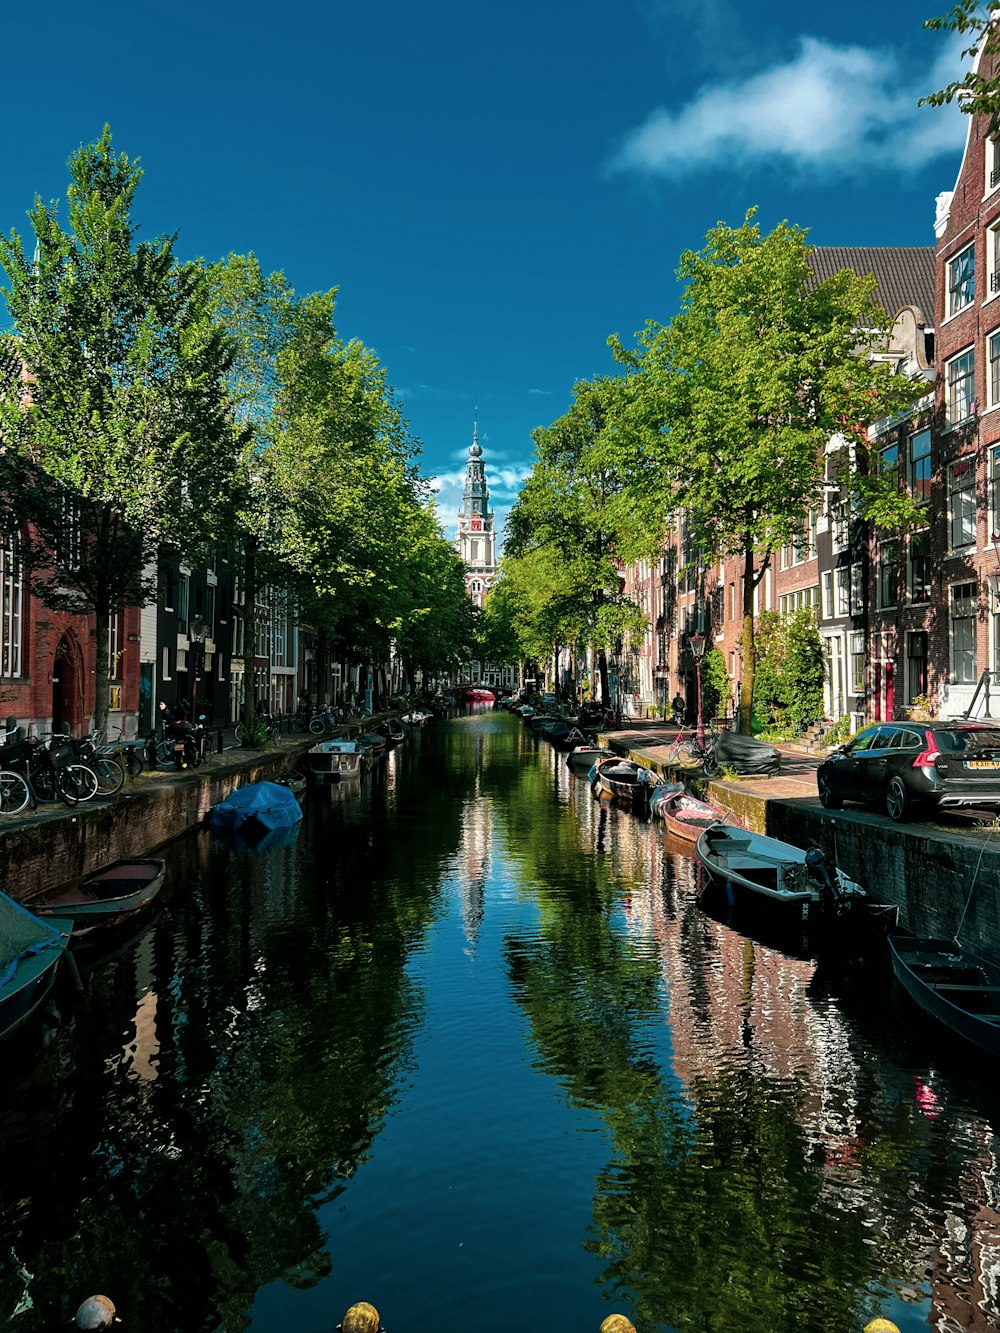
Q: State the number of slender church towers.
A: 1